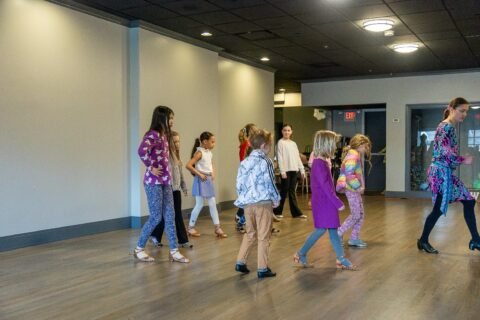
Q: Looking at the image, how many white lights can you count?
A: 4